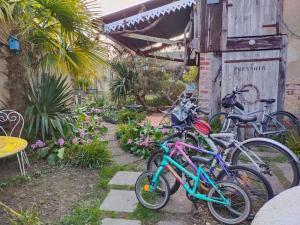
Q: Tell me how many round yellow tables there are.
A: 1